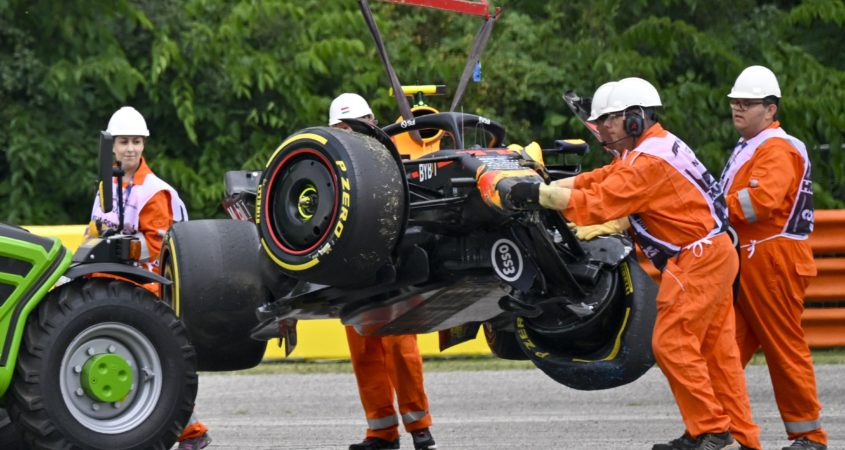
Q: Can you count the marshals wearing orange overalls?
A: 5